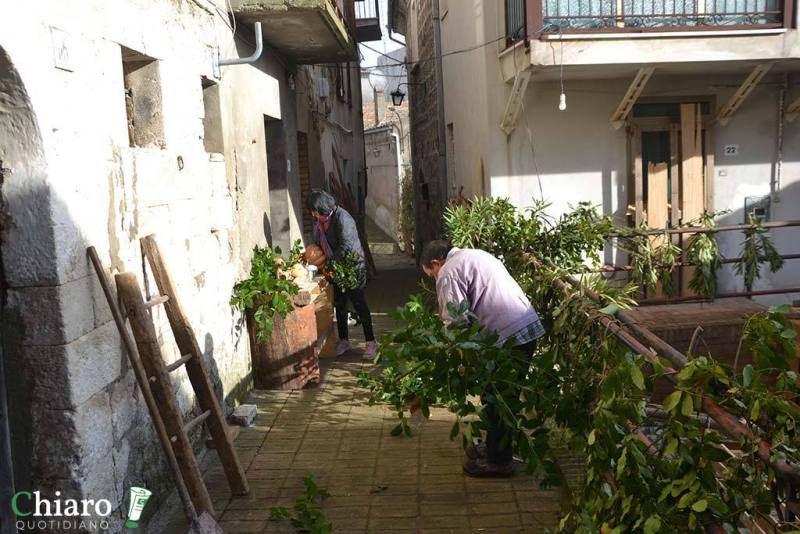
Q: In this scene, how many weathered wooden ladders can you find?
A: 1